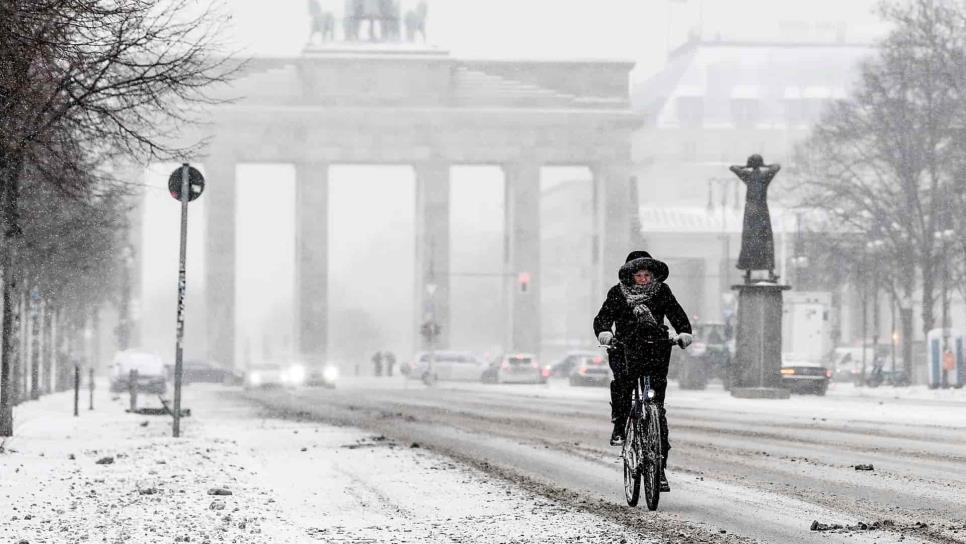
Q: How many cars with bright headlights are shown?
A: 2